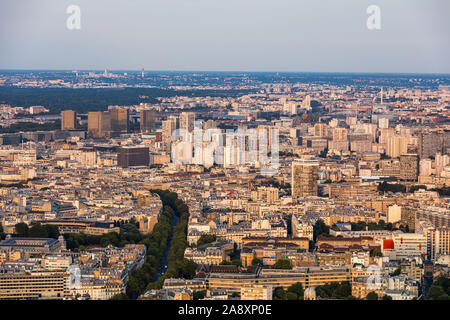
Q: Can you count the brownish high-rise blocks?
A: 4